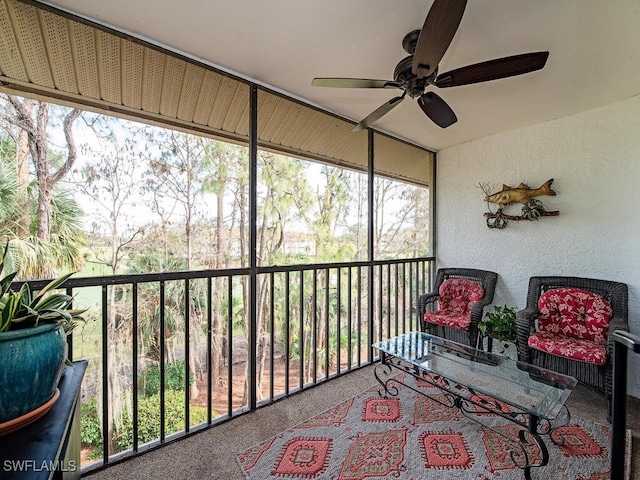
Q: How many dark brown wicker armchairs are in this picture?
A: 2